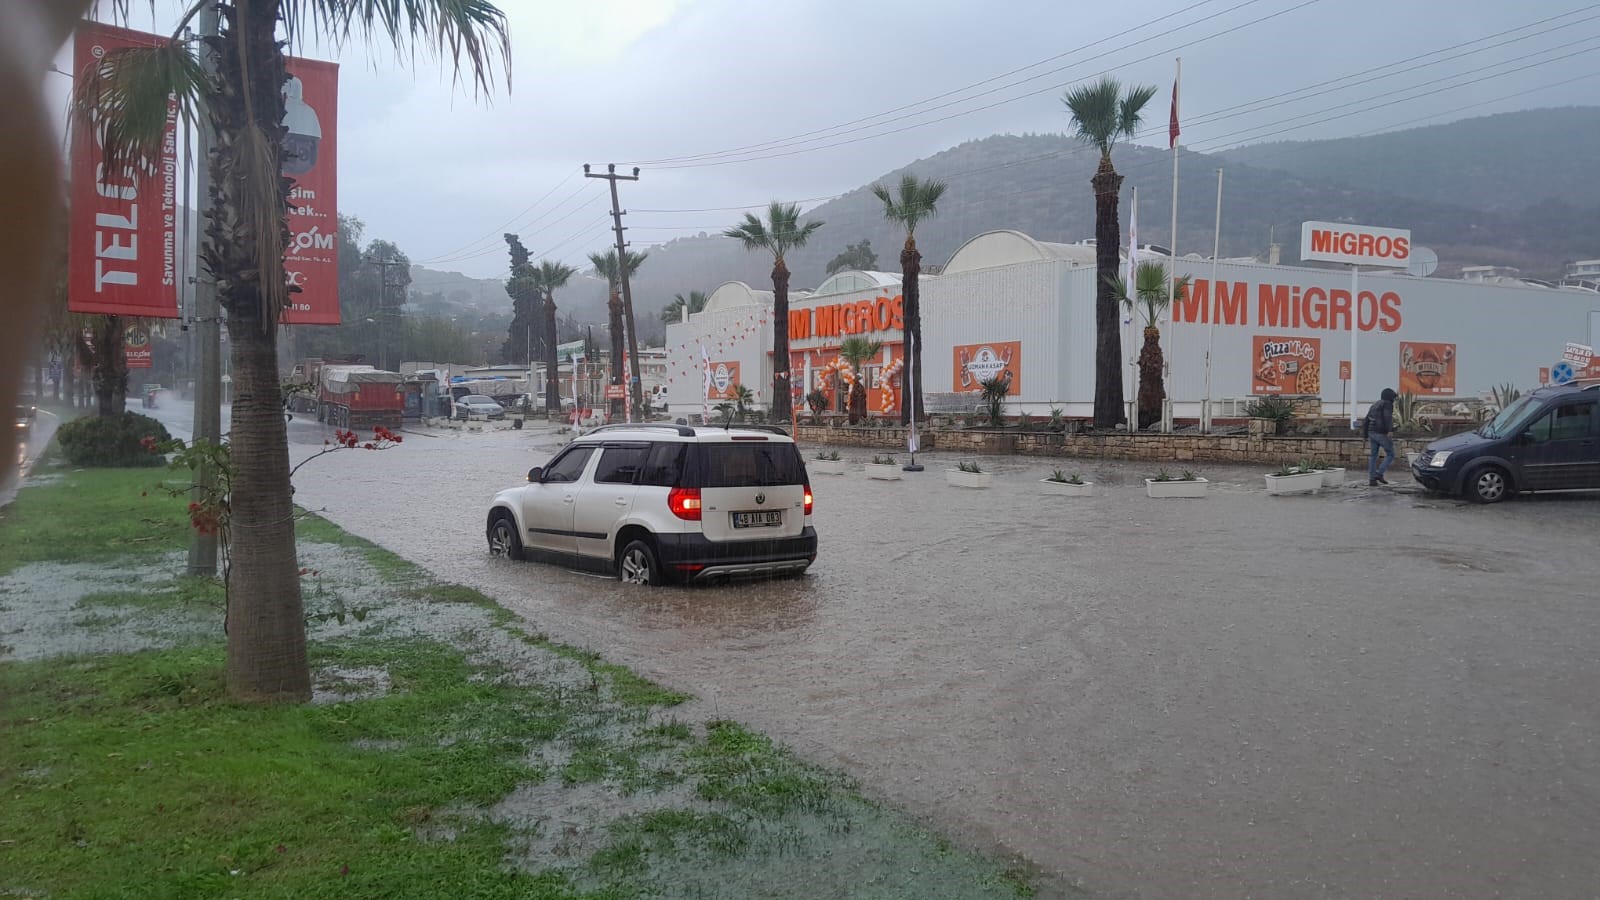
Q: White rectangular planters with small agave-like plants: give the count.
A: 7